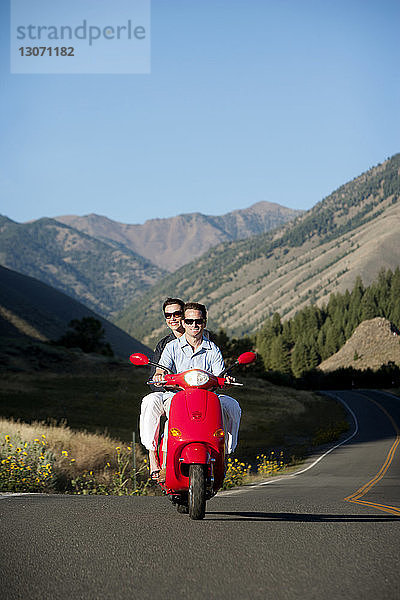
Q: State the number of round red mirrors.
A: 2